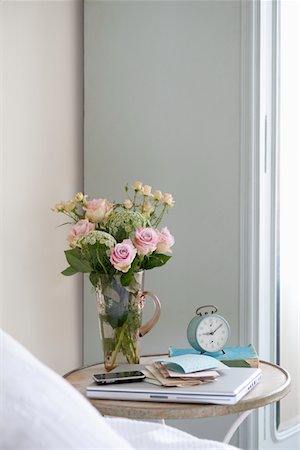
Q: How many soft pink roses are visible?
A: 5